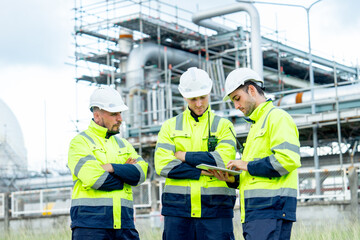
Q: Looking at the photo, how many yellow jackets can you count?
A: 3